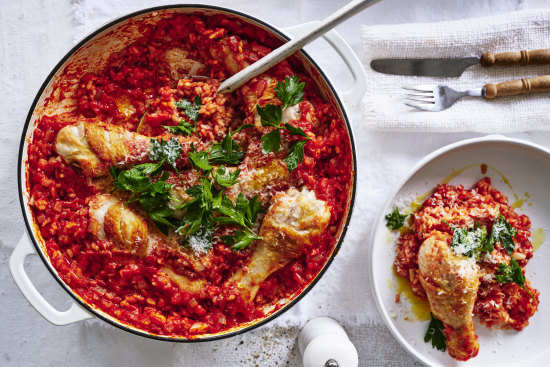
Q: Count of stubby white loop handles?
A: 2